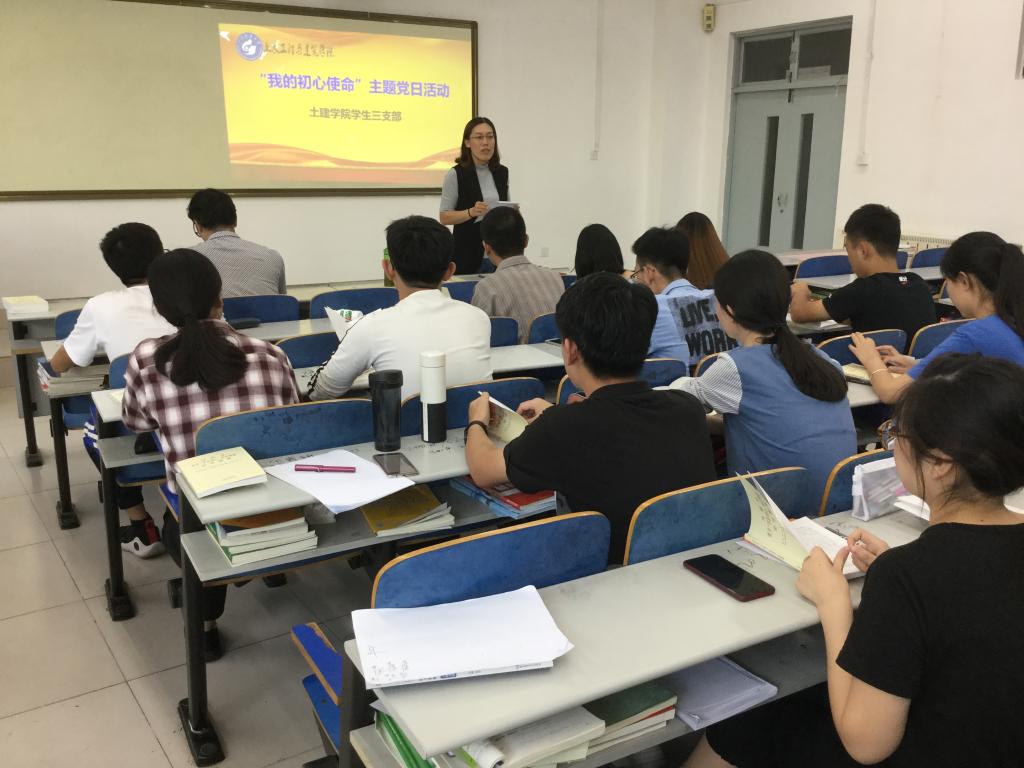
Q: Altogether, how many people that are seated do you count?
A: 13